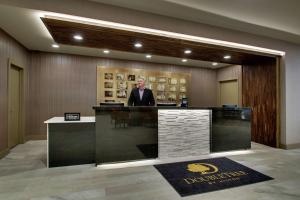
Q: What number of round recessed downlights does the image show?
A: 9